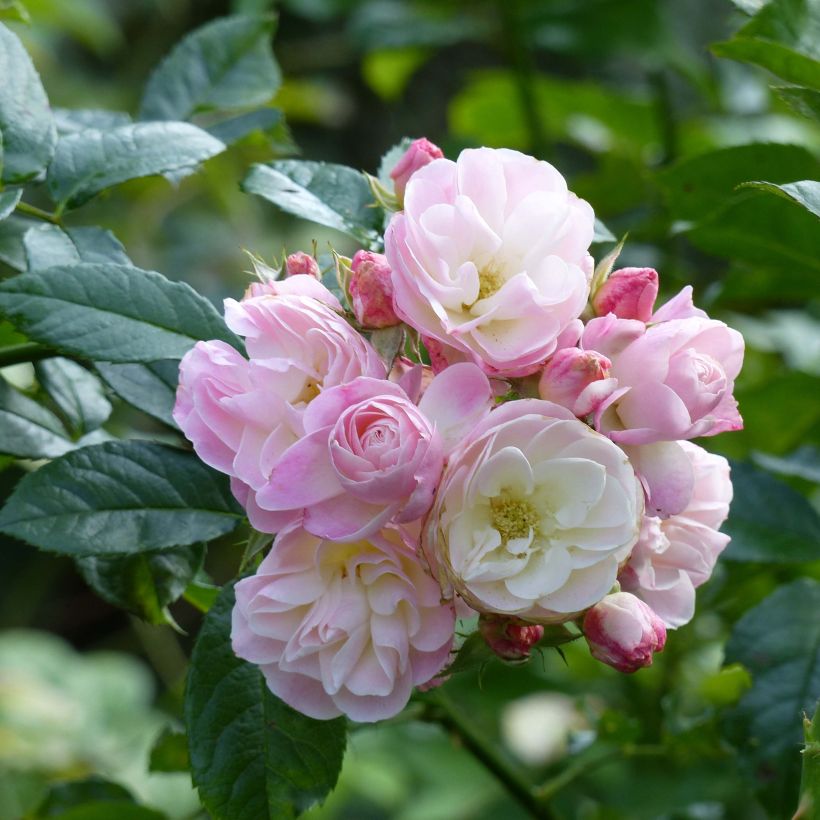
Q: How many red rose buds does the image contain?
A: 7